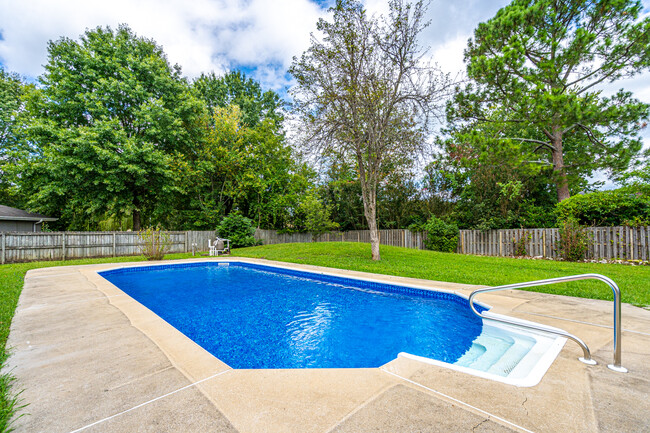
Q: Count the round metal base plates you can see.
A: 2